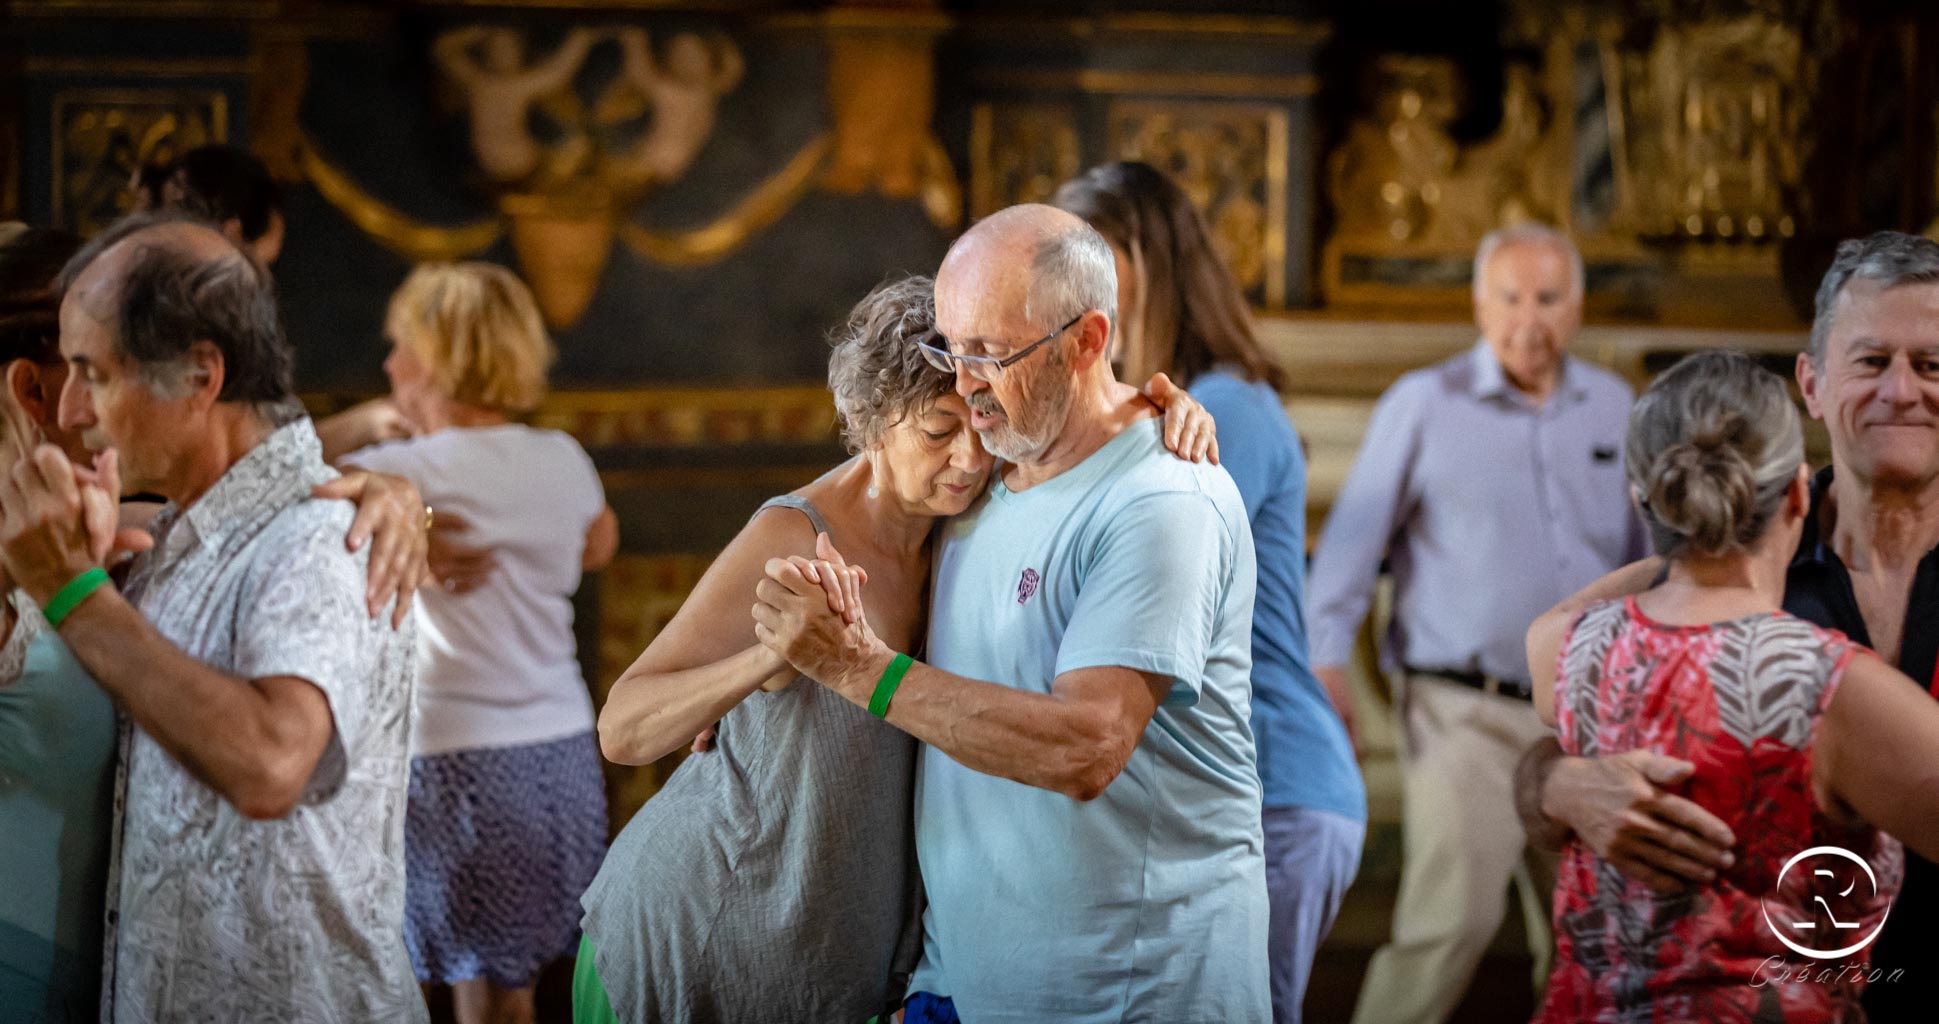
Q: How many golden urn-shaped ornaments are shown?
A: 1